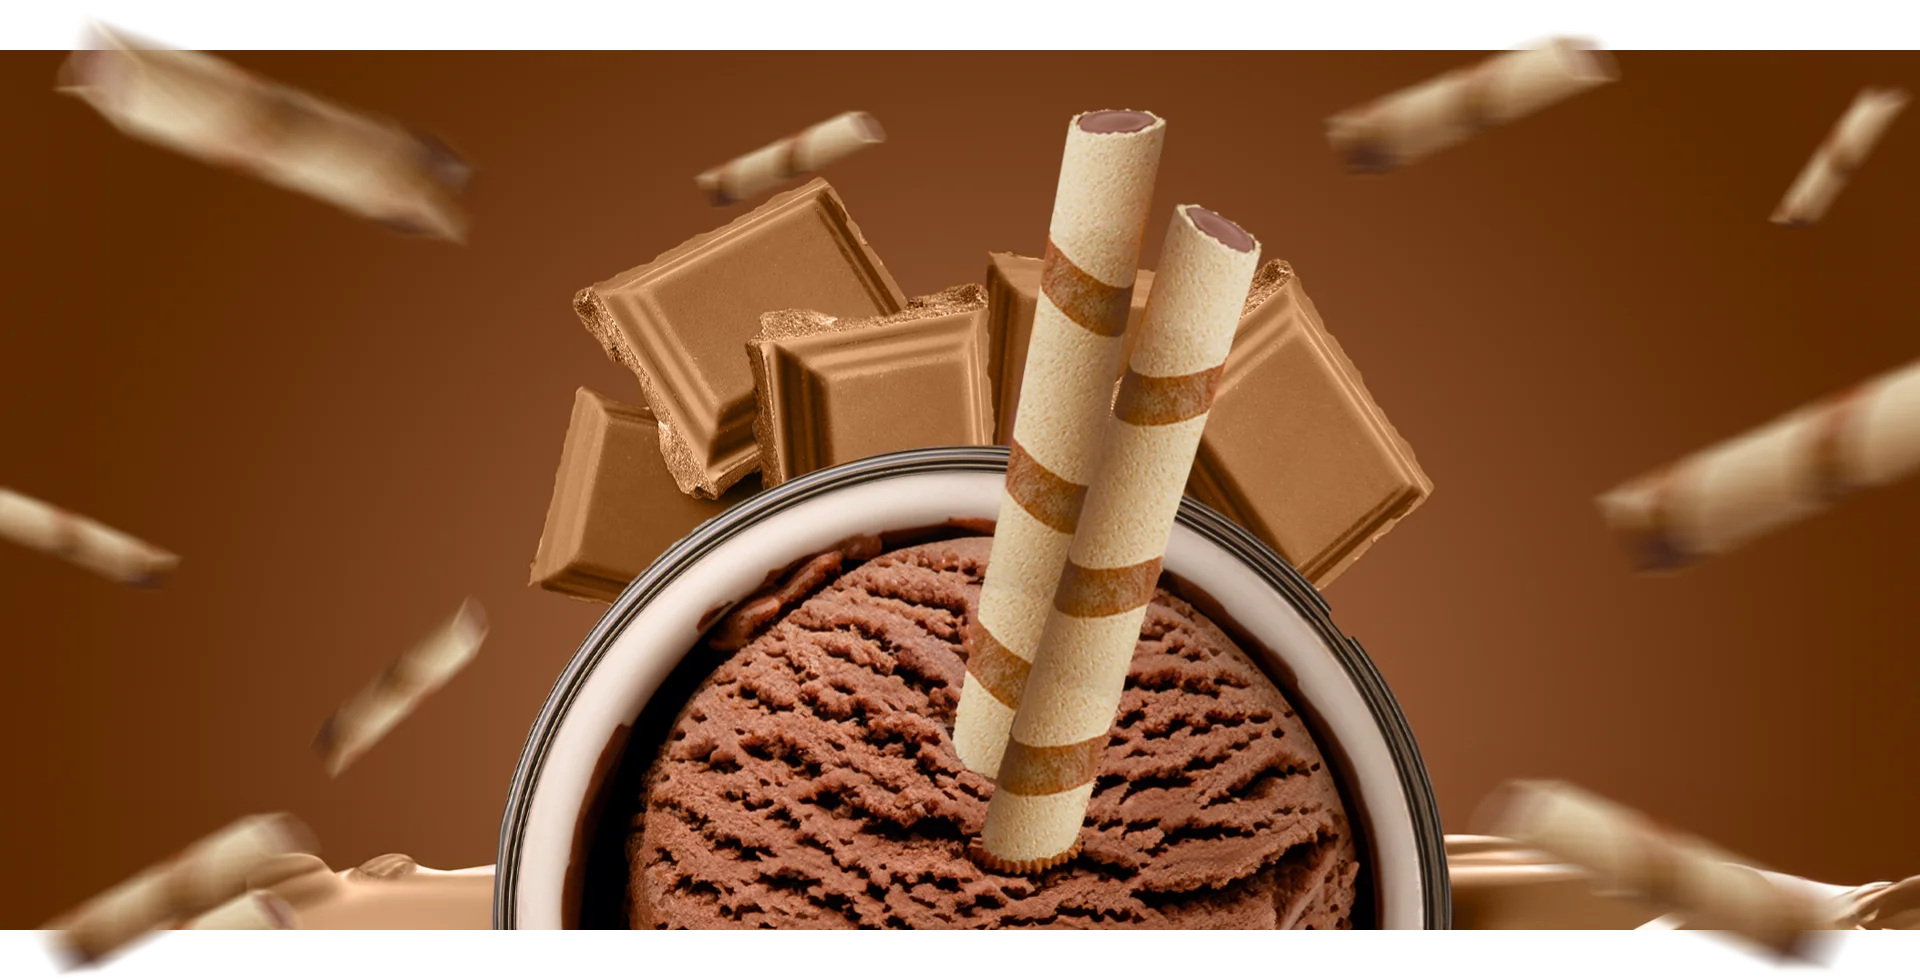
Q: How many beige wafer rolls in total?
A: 12